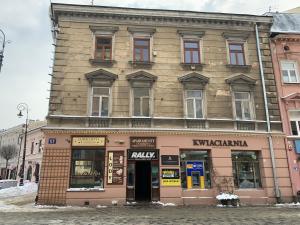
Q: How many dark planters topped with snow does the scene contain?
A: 1